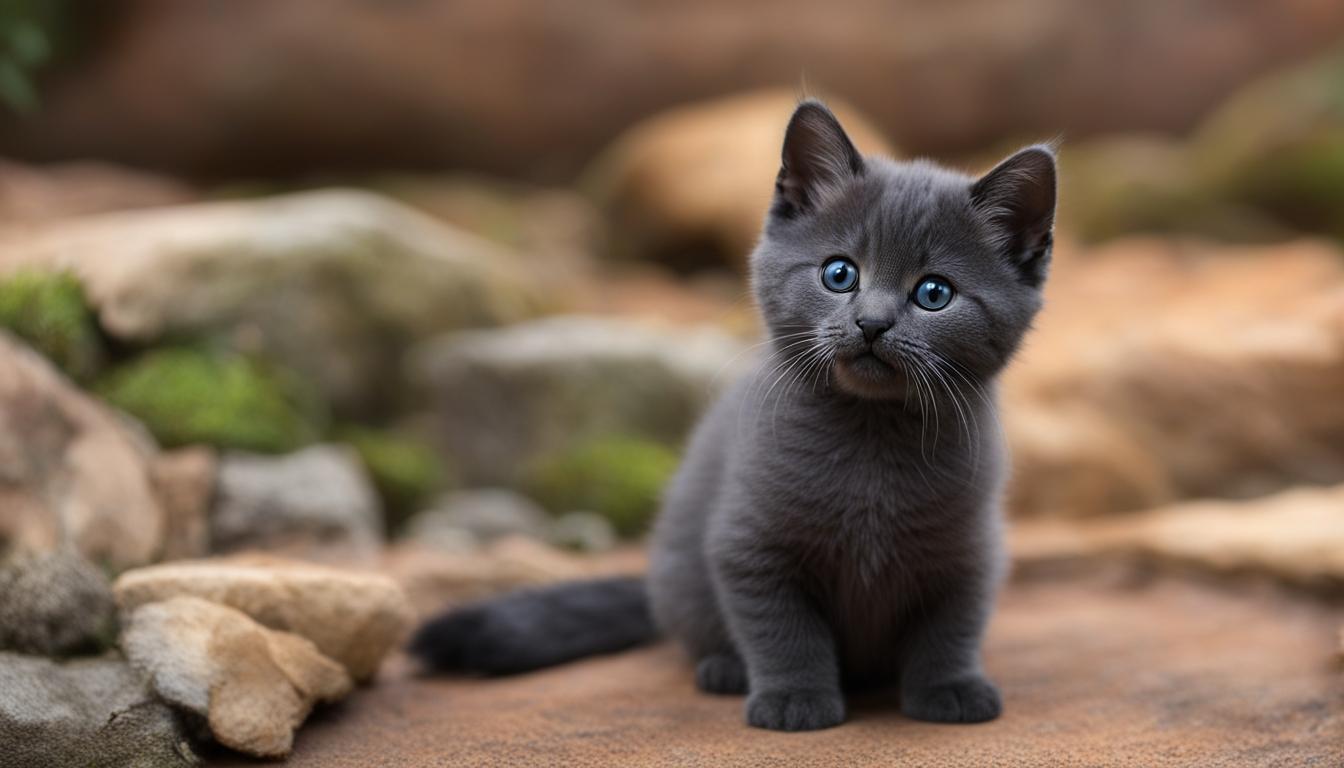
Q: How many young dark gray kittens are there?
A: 1